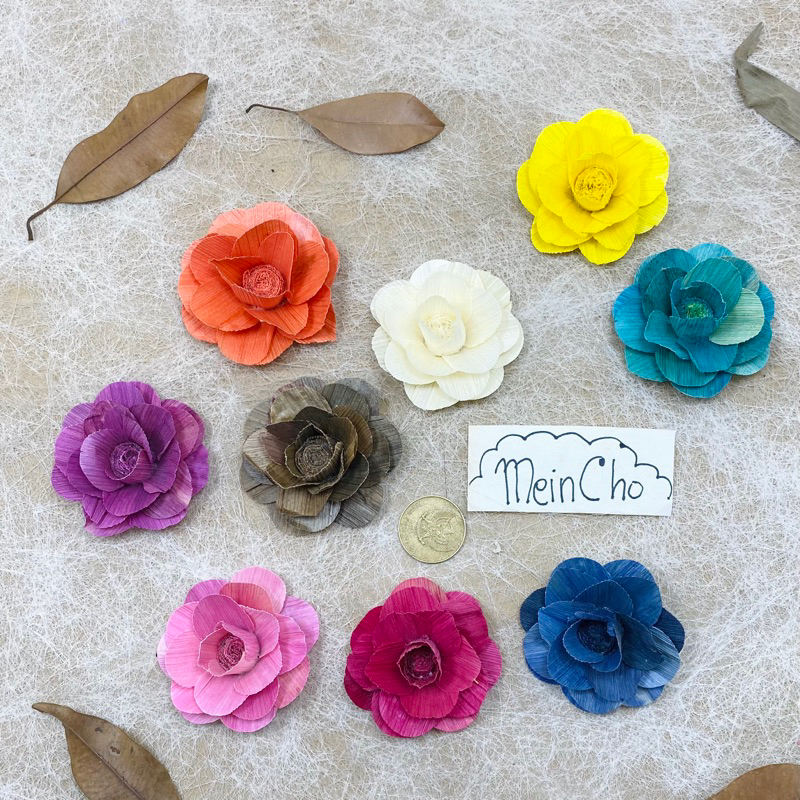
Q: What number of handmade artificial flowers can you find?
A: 9